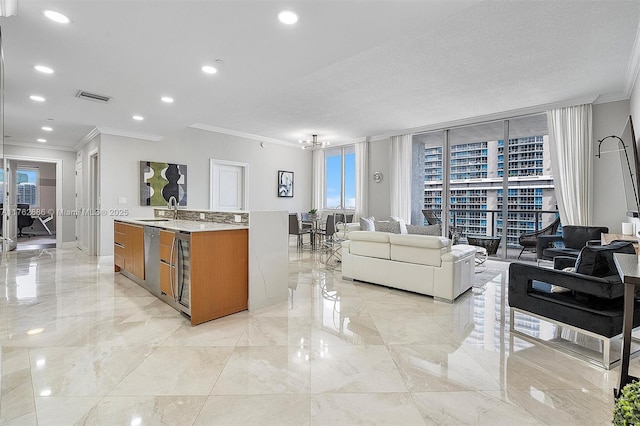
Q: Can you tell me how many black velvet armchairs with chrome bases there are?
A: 2